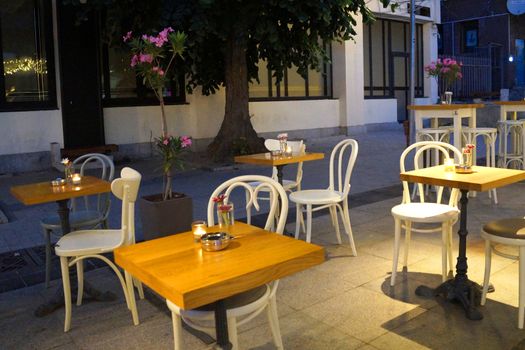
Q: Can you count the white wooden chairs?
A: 7